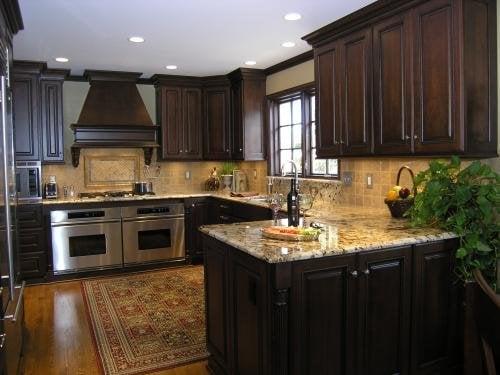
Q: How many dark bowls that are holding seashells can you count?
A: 0